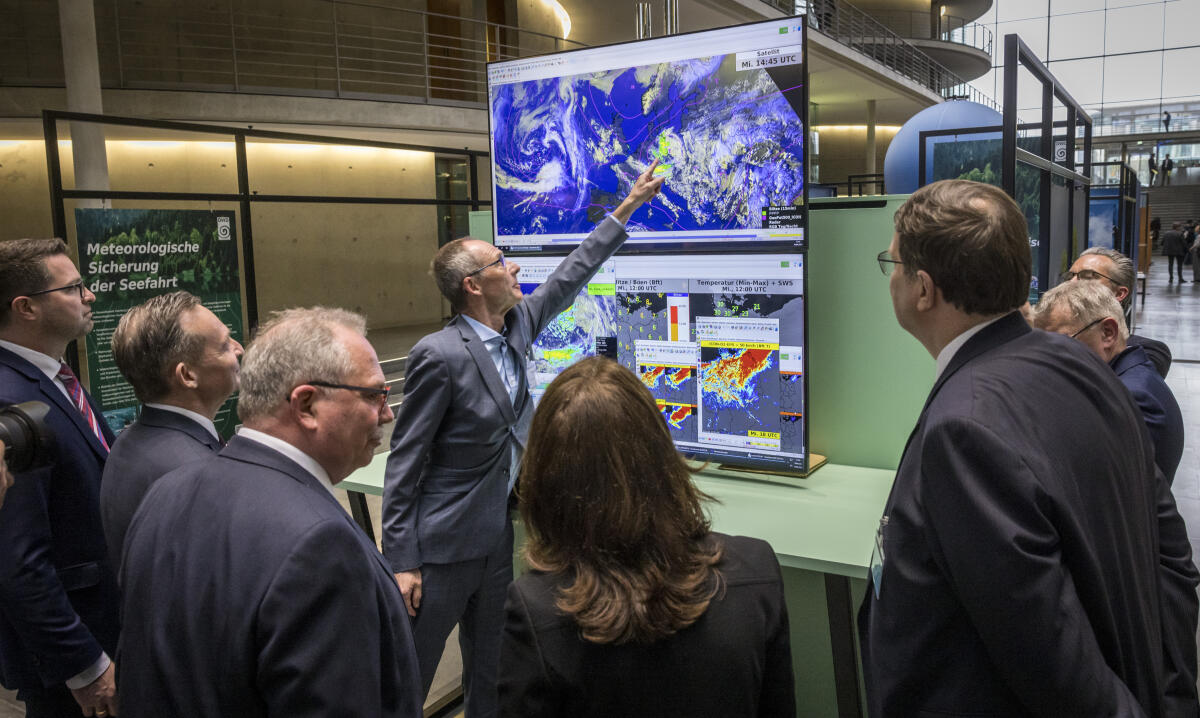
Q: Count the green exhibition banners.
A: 2